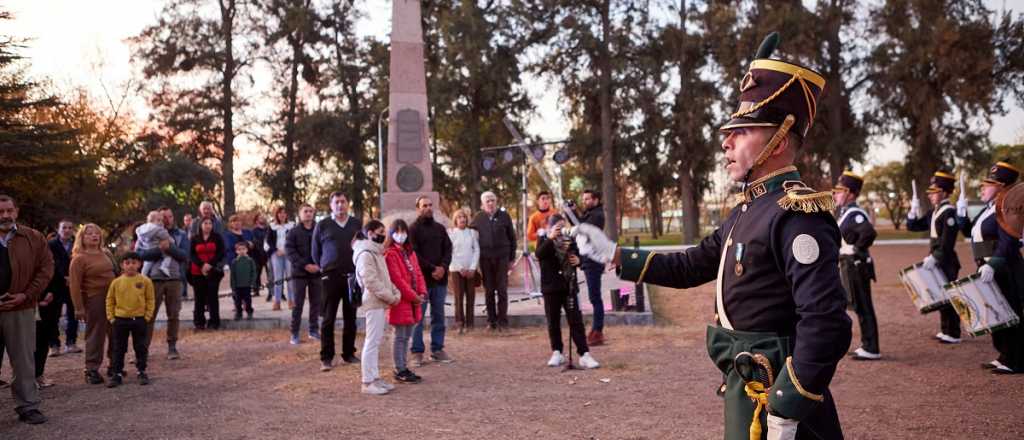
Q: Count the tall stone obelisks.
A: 1